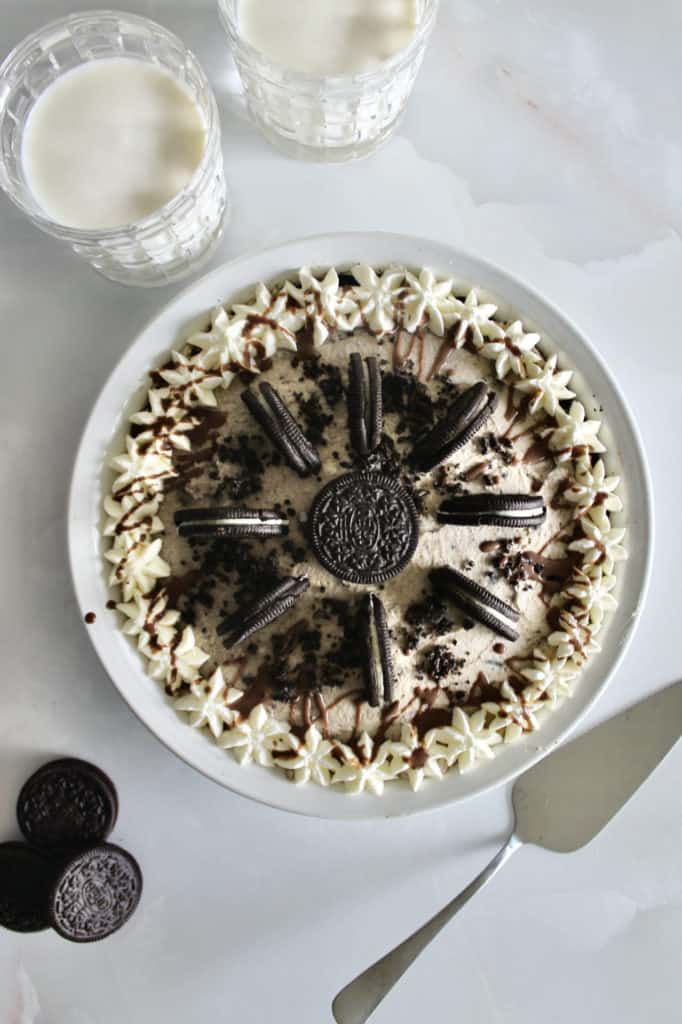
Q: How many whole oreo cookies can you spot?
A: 12